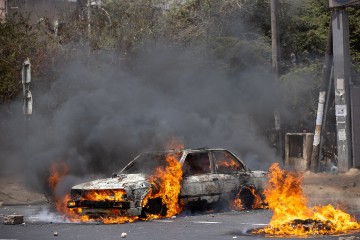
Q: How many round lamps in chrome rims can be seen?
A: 0